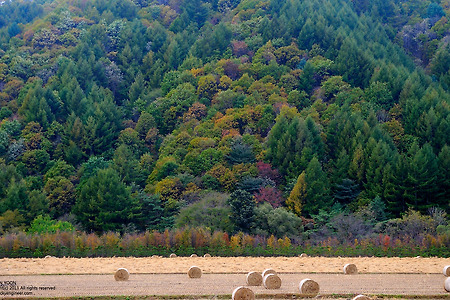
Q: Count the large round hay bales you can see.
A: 11